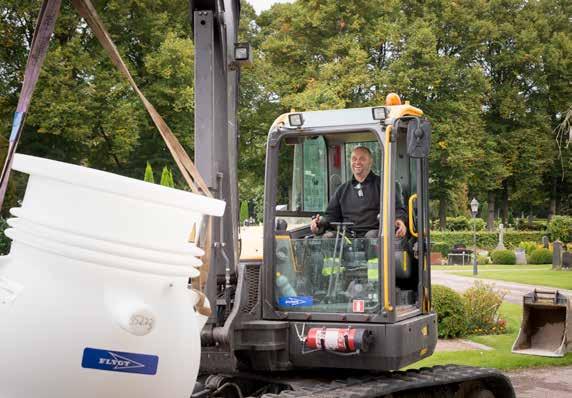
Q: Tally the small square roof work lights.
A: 2